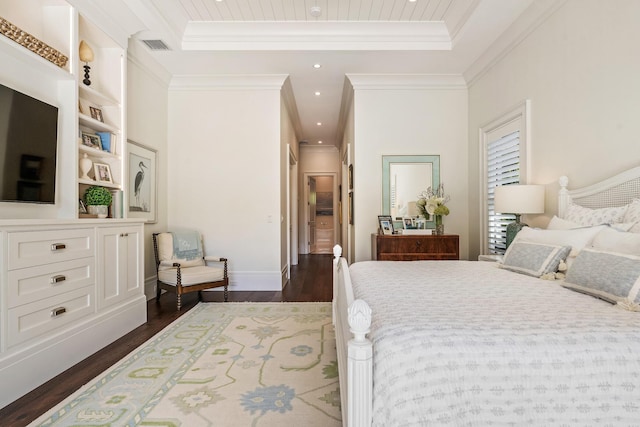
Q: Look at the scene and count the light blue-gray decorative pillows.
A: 2